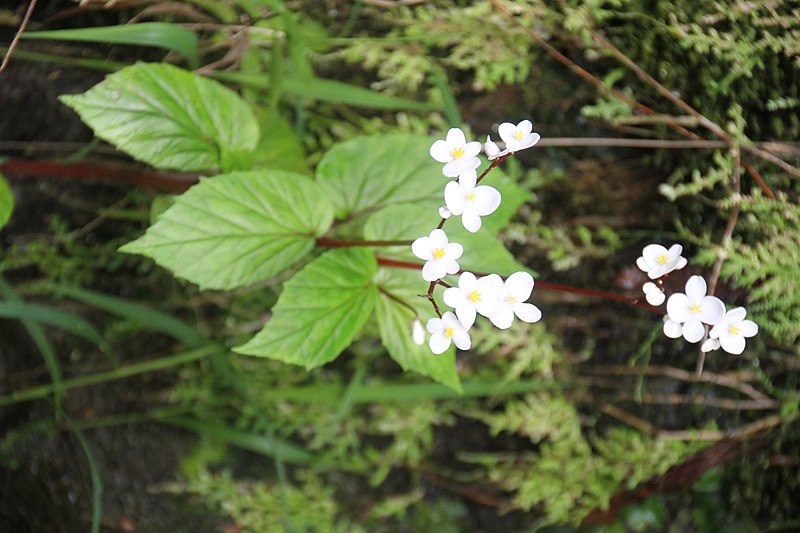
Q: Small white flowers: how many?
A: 10